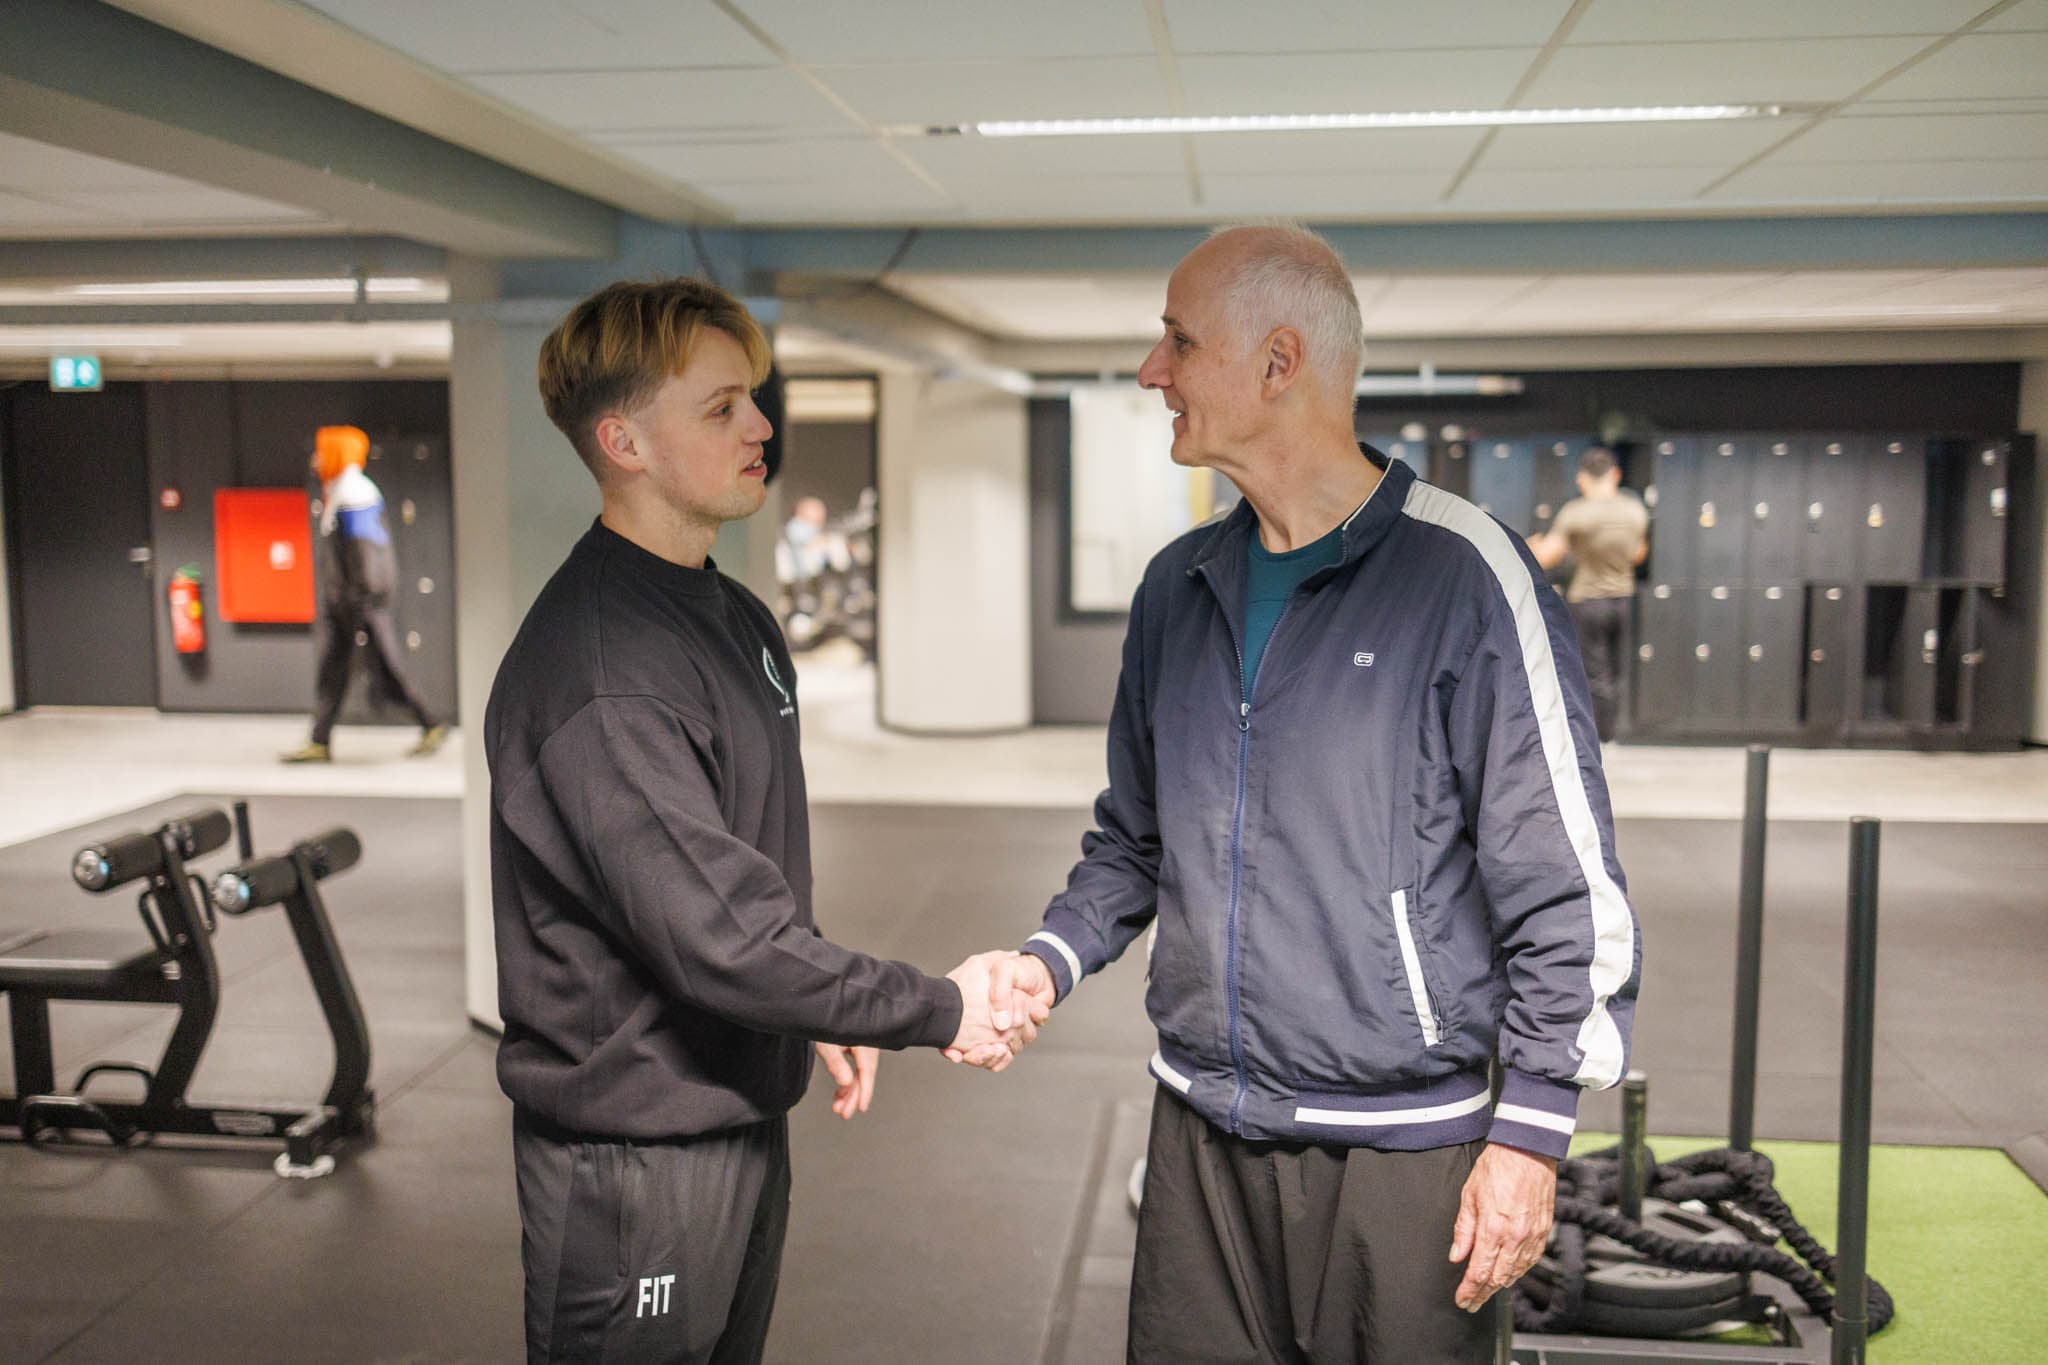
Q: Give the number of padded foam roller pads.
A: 4